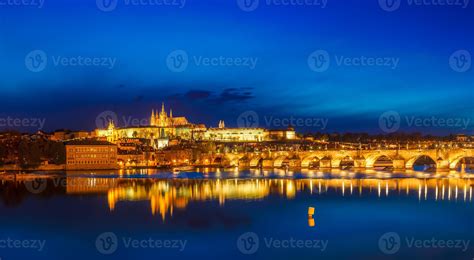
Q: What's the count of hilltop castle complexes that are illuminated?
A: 1